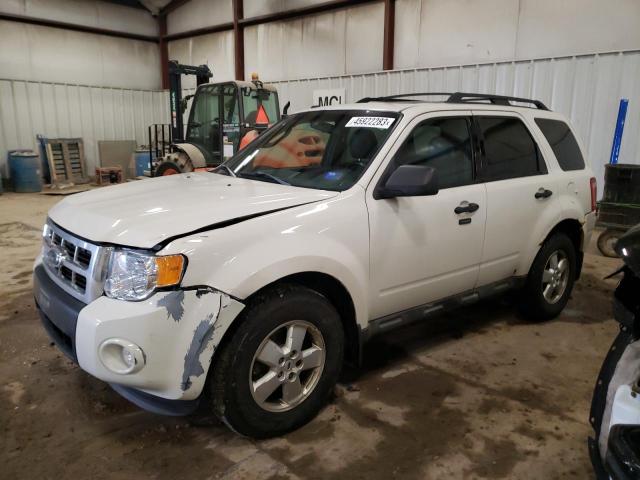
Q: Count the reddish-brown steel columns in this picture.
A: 3